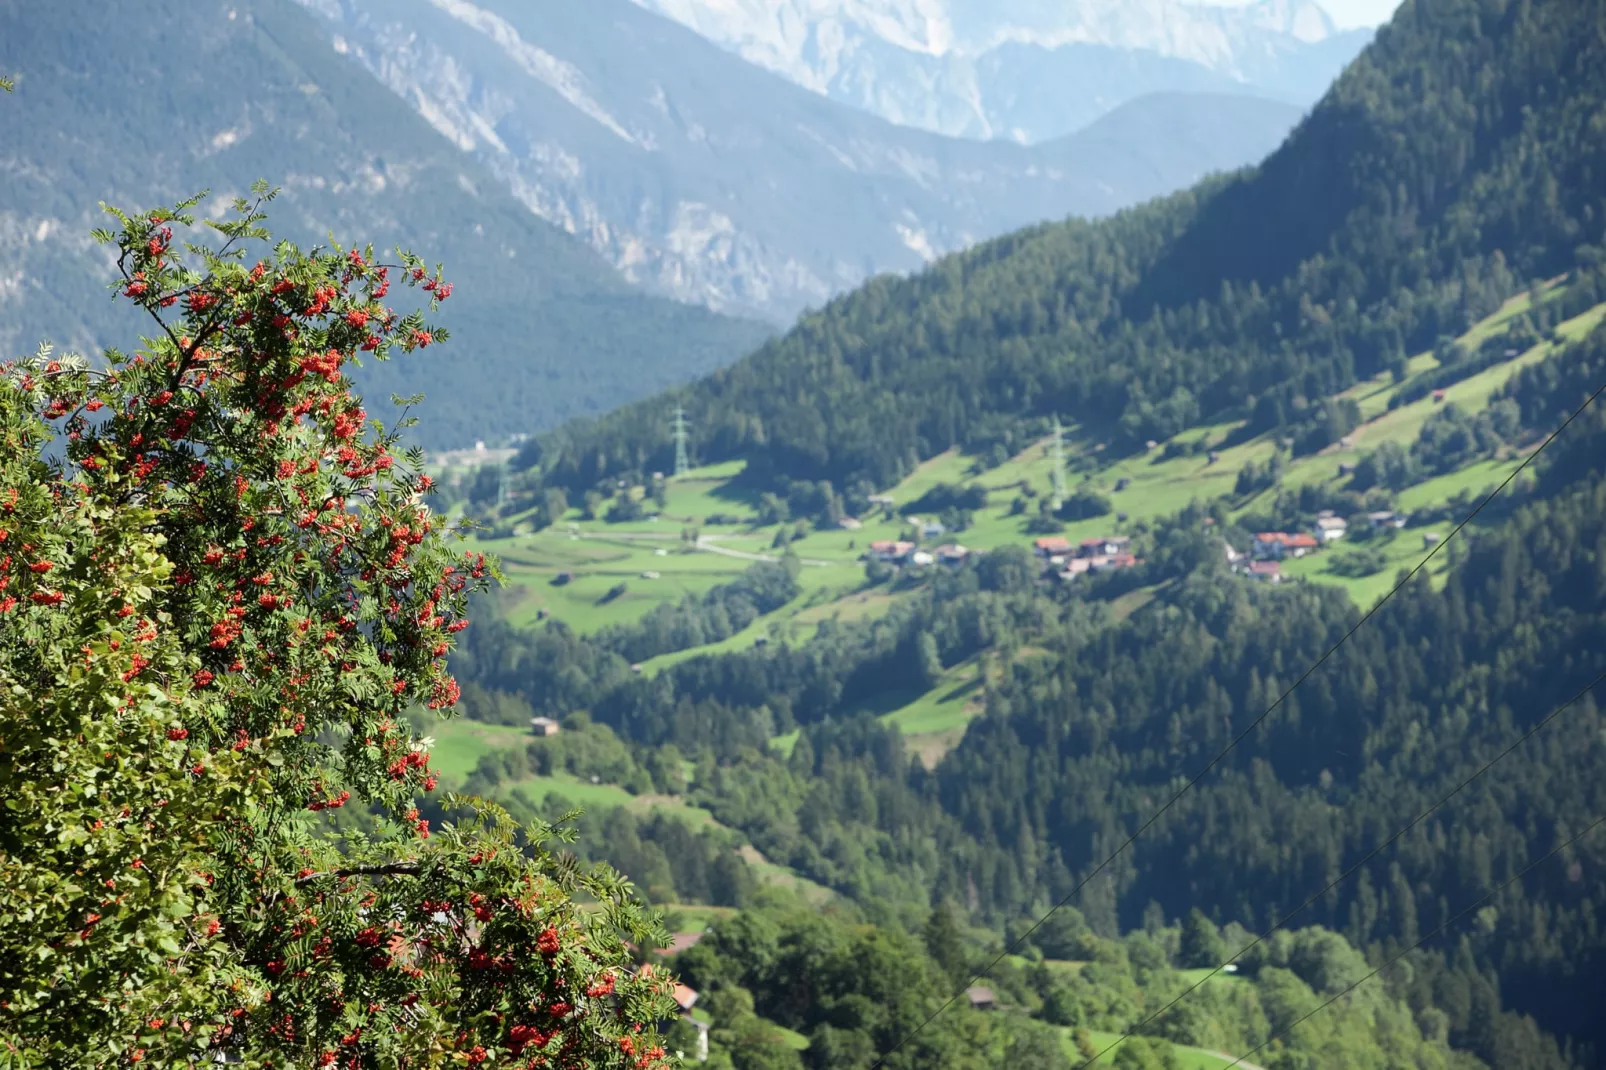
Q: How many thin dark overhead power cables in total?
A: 3